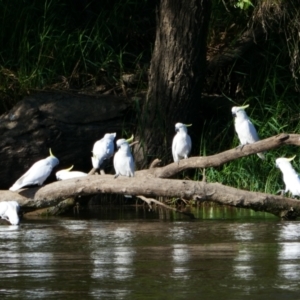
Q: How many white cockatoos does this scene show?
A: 8